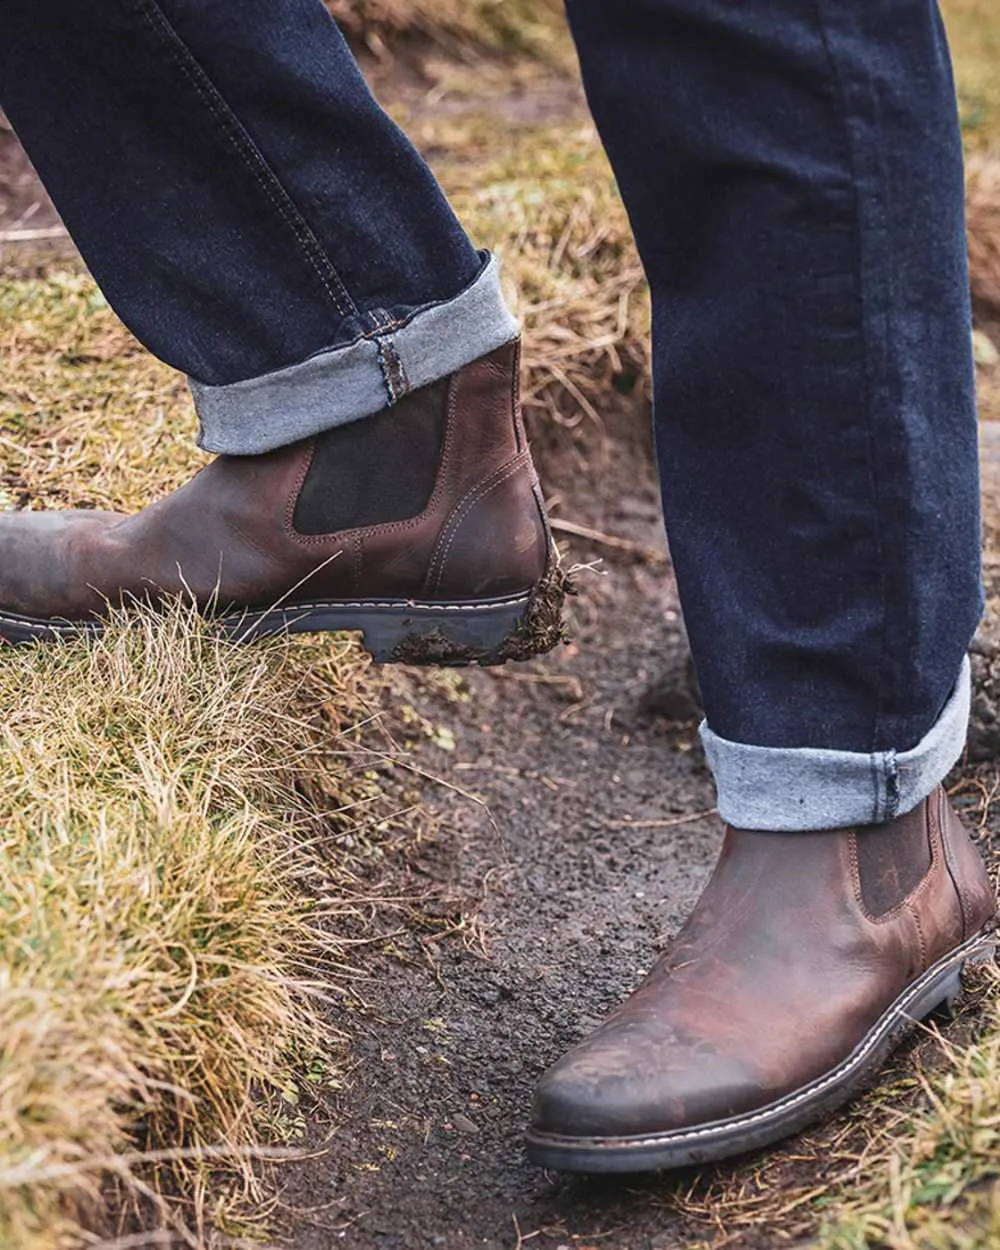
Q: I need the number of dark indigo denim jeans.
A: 1